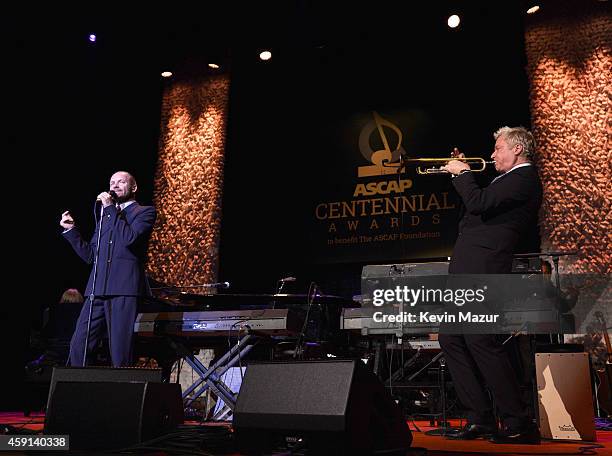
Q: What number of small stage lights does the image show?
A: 6